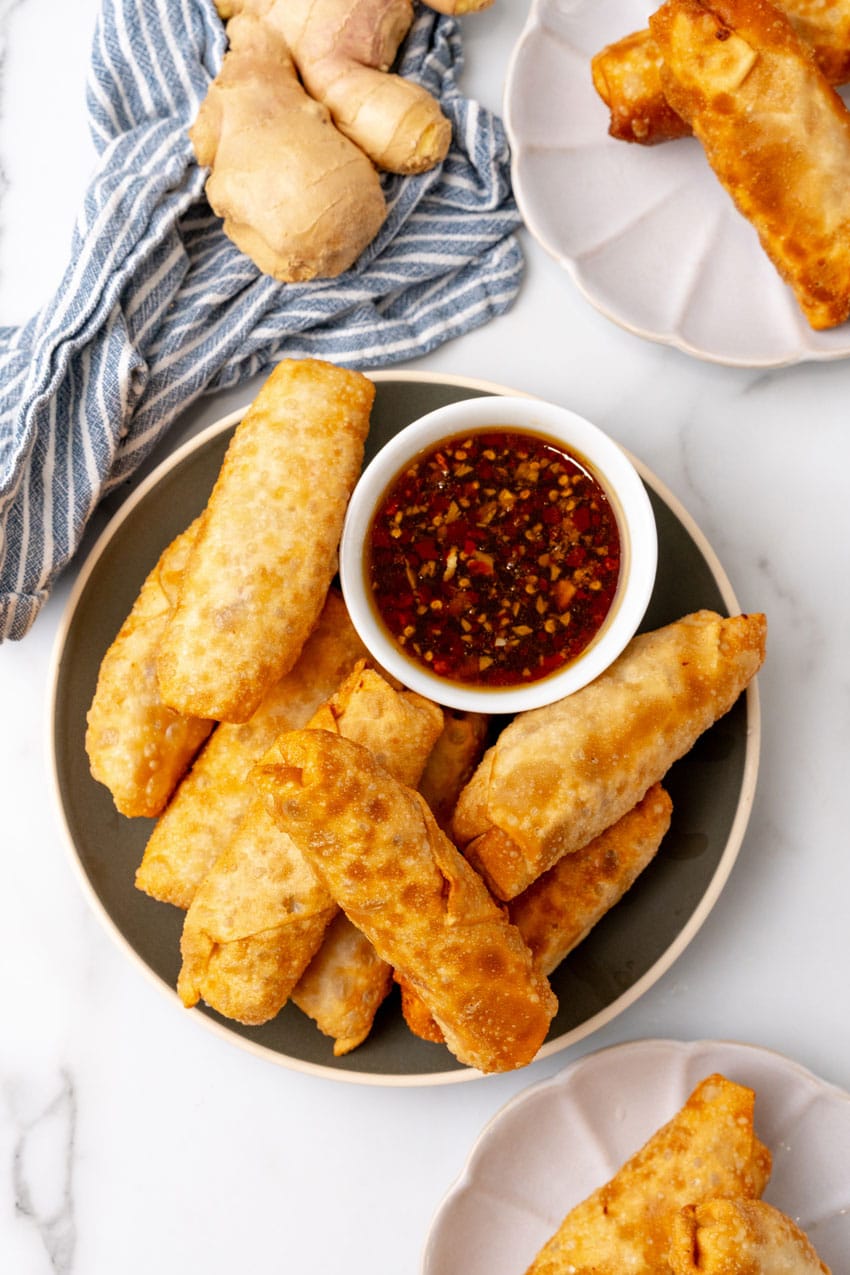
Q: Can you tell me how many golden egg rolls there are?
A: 12